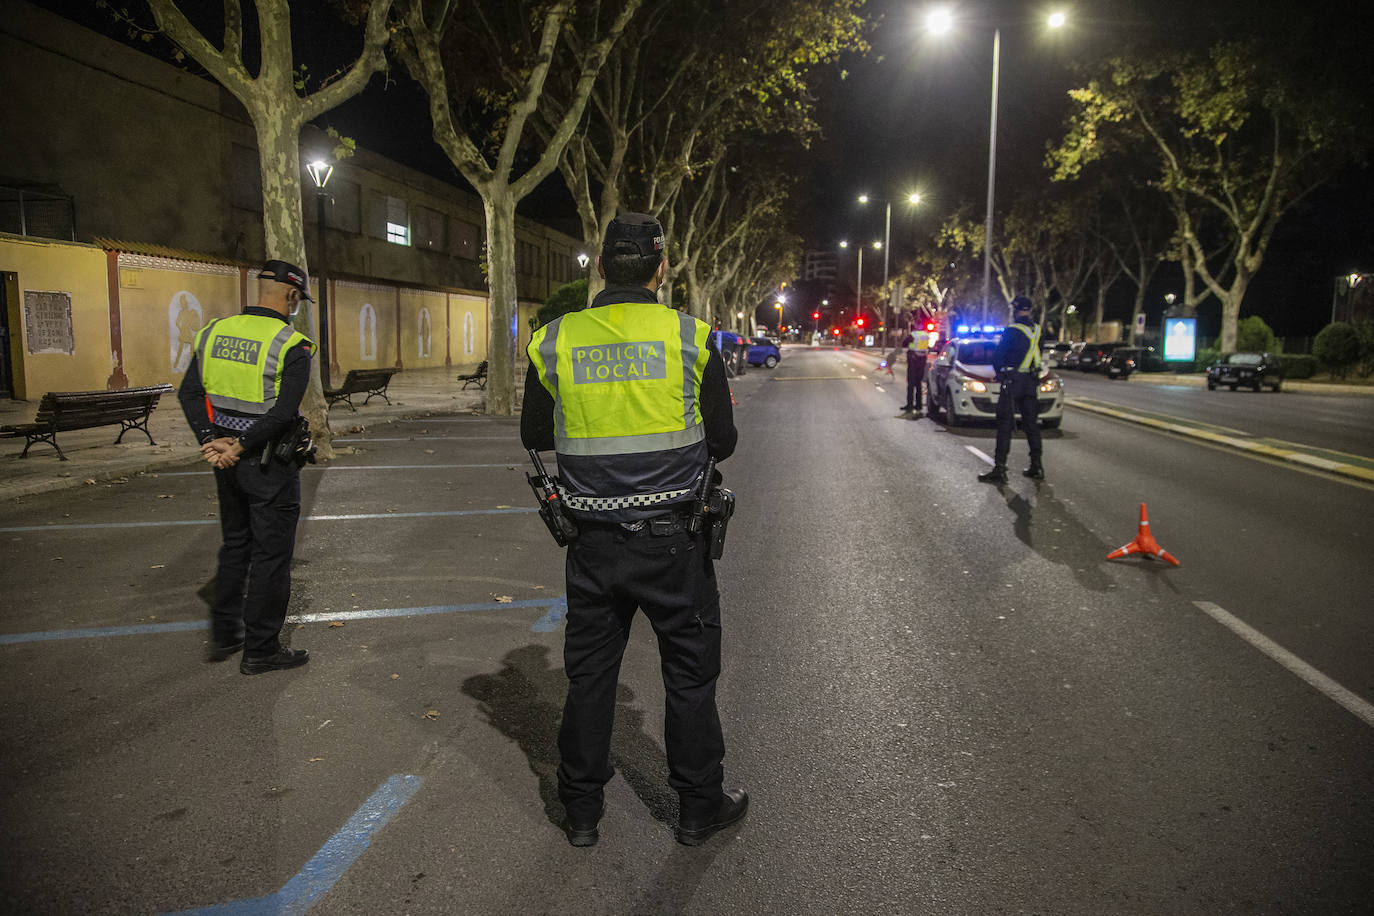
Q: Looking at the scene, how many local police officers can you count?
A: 4